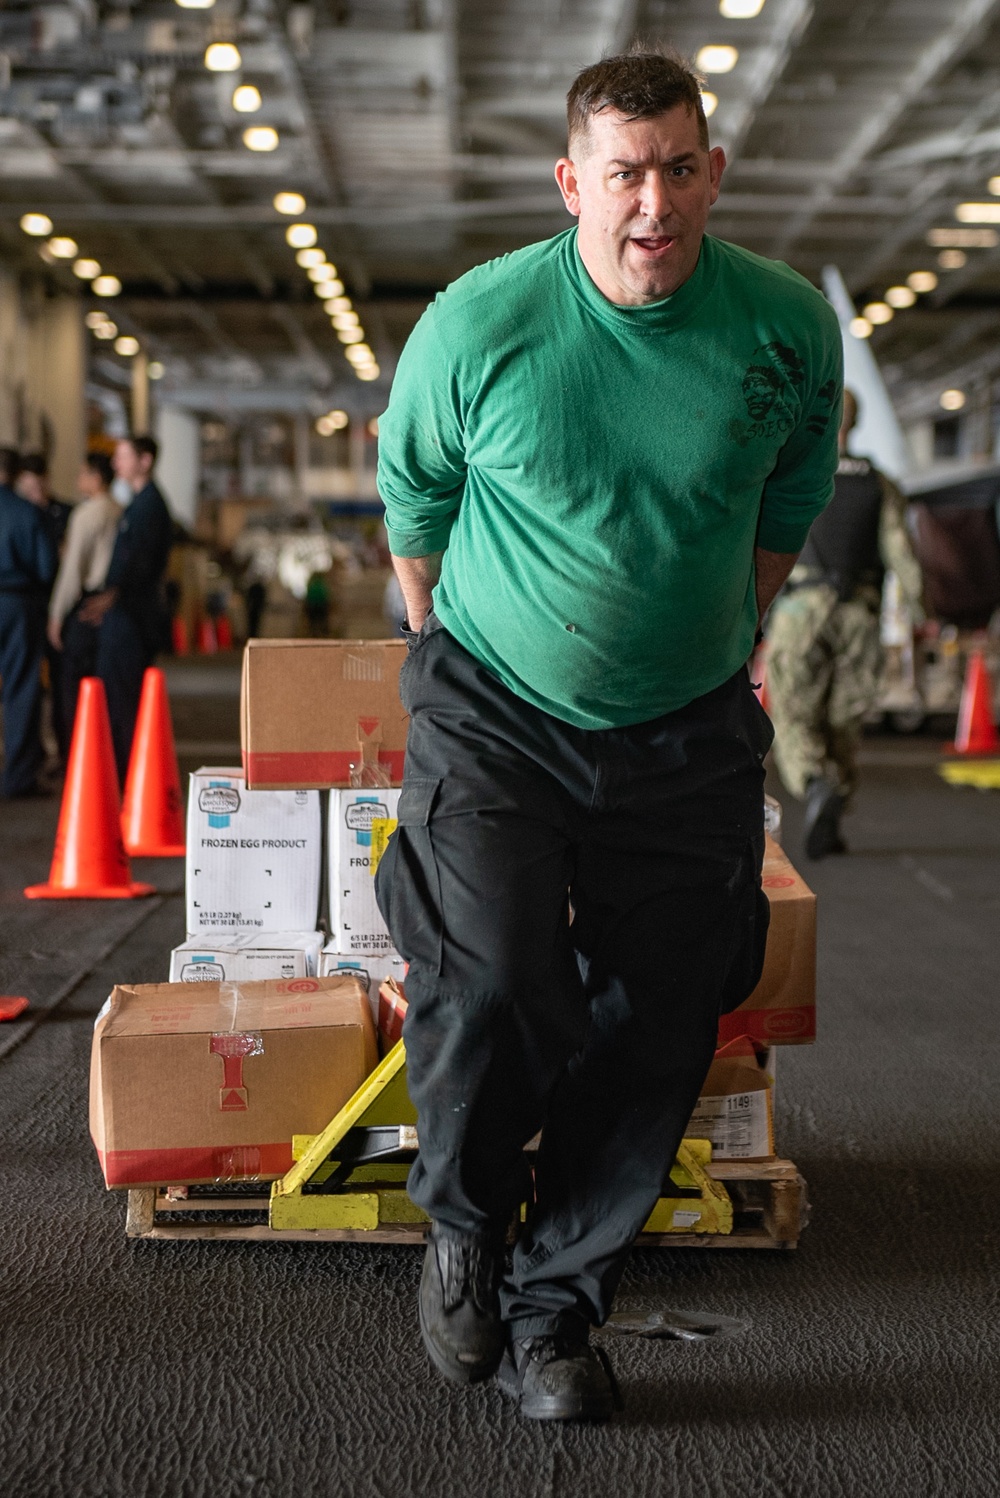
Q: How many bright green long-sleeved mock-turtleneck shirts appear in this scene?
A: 1